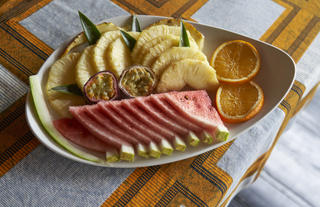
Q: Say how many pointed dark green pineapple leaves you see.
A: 5